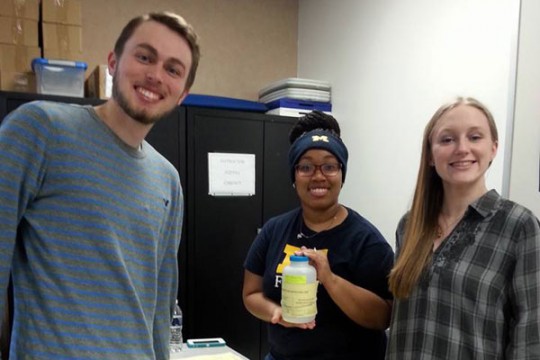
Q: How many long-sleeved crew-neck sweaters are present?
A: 1